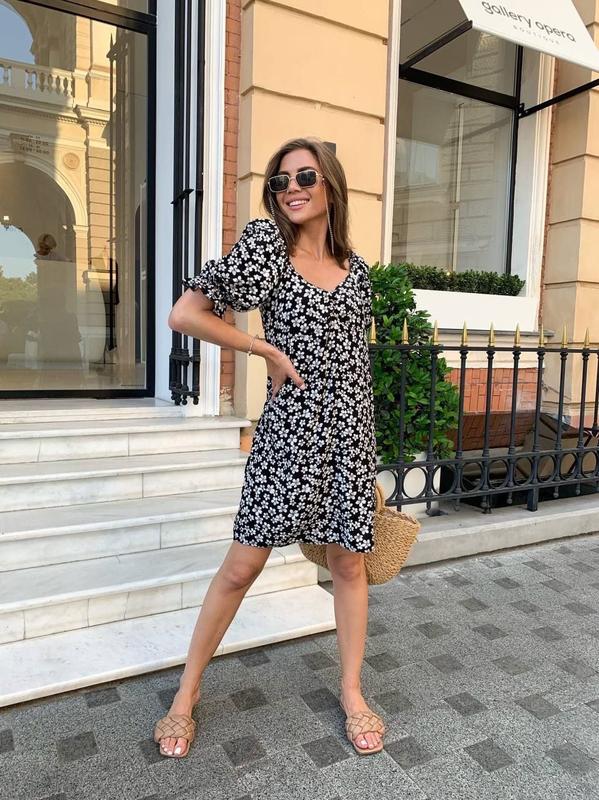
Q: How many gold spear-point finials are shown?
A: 9